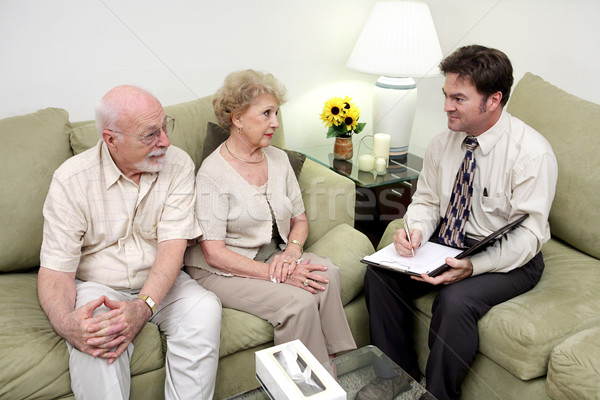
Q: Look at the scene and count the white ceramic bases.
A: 1